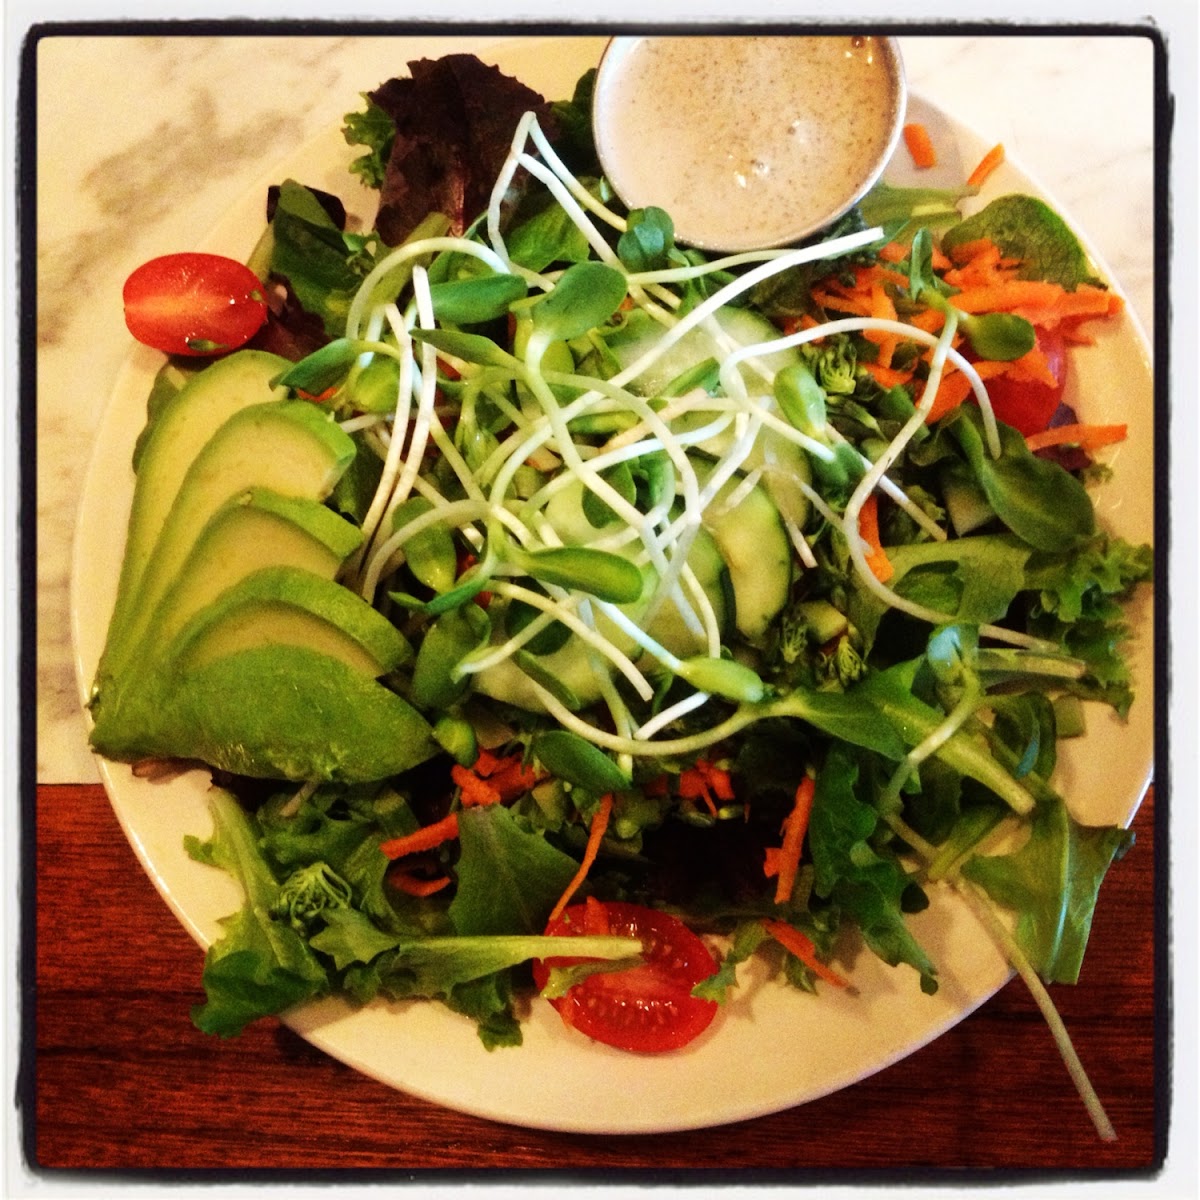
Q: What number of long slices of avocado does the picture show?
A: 5